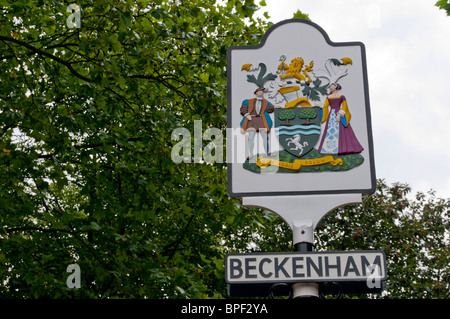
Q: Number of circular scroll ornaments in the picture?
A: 2